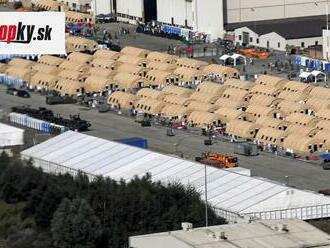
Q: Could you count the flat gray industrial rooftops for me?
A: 1